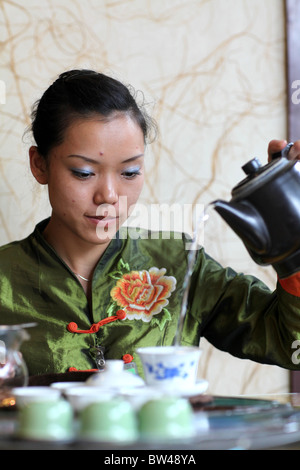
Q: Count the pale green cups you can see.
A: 3